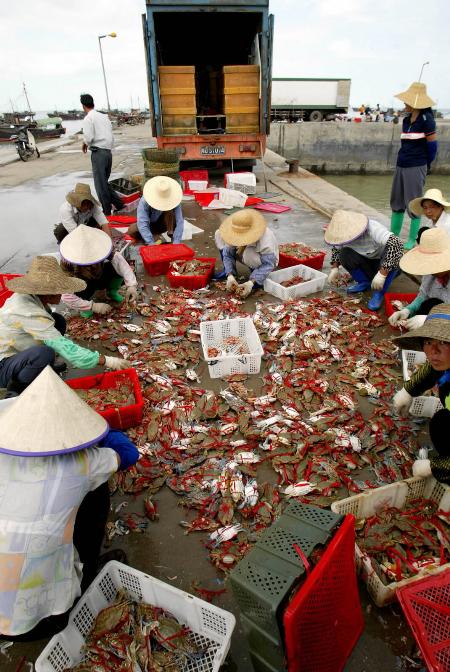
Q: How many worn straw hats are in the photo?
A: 11